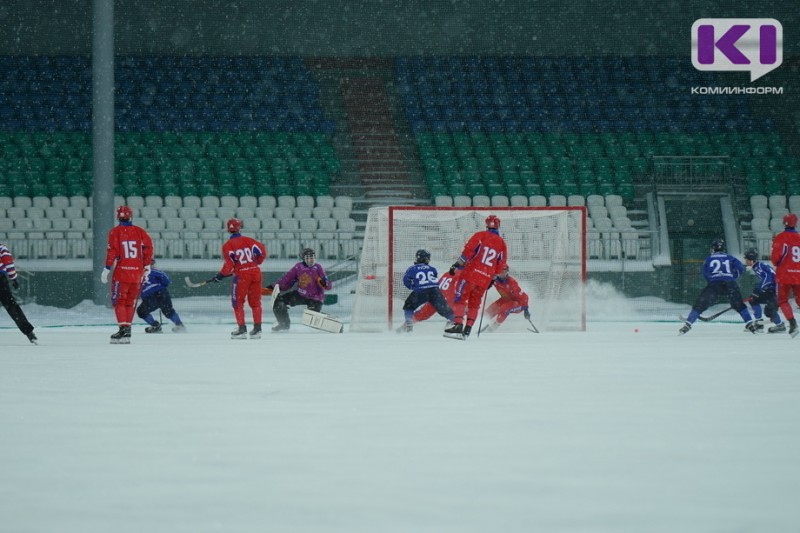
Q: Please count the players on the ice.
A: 11